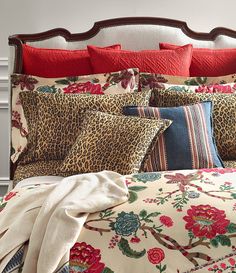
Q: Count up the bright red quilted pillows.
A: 3